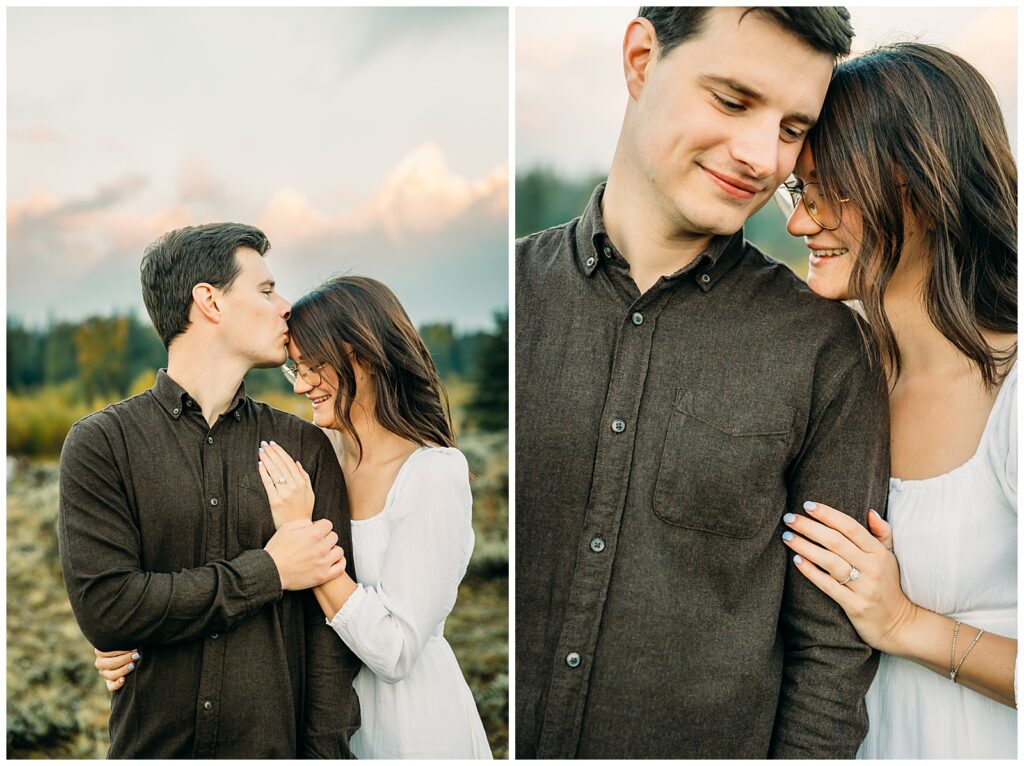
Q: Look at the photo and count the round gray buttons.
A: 14